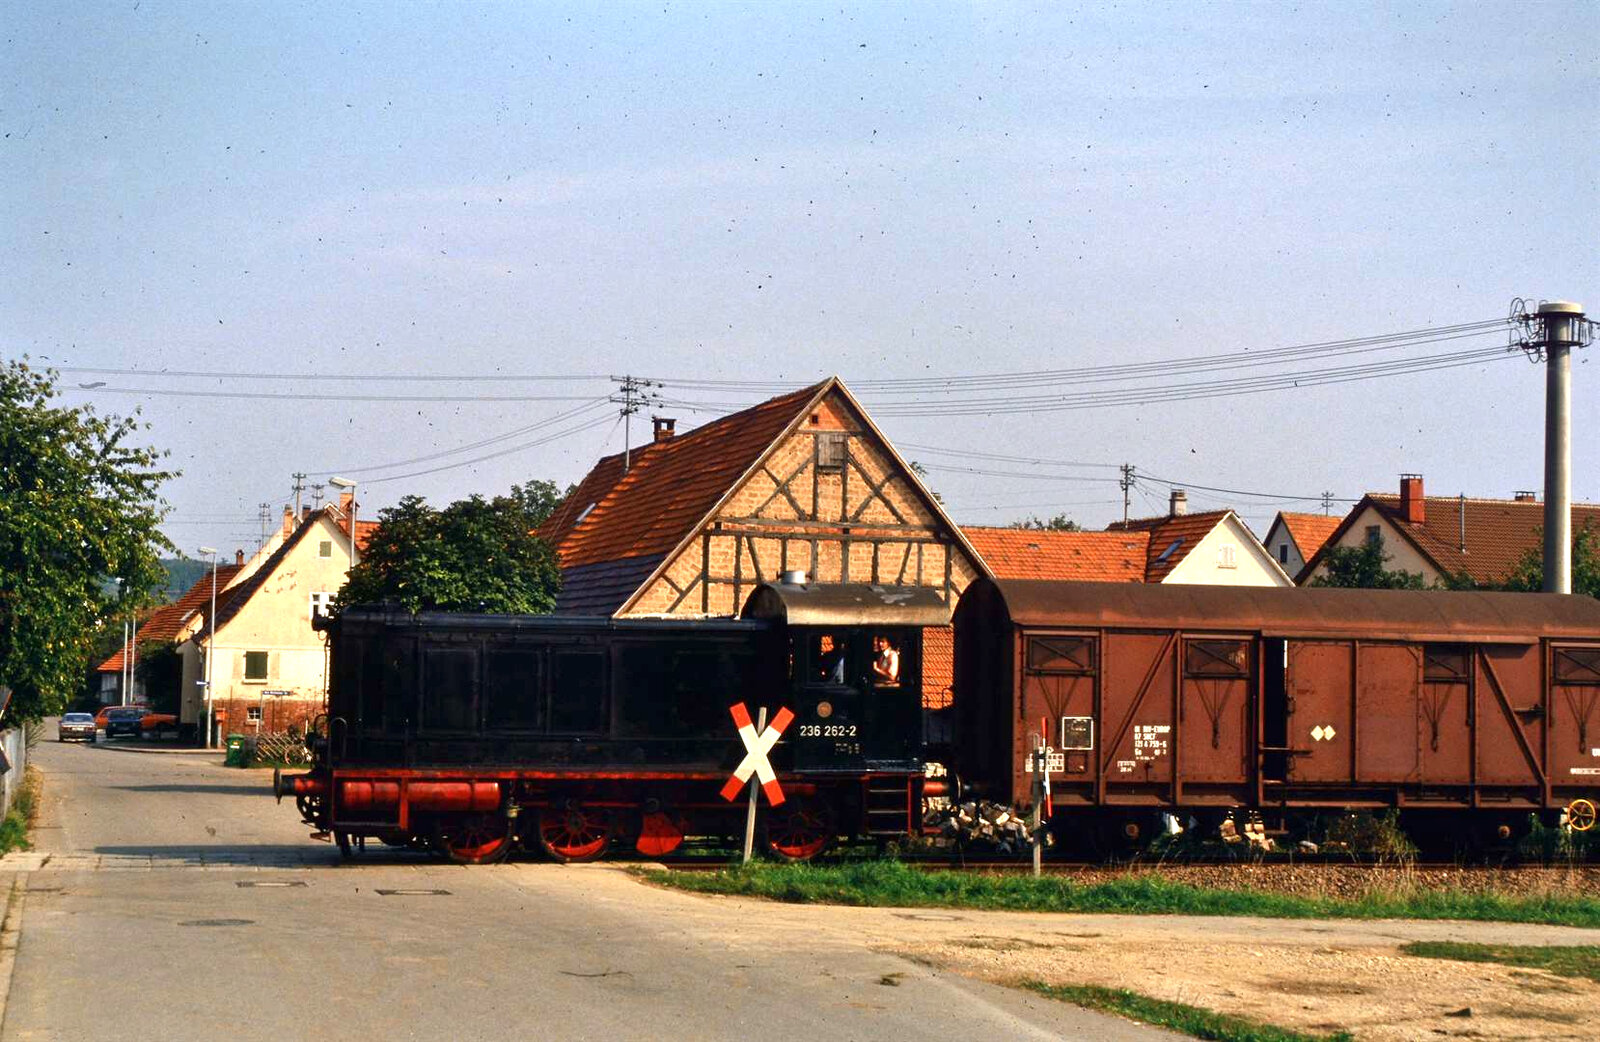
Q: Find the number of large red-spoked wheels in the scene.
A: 3